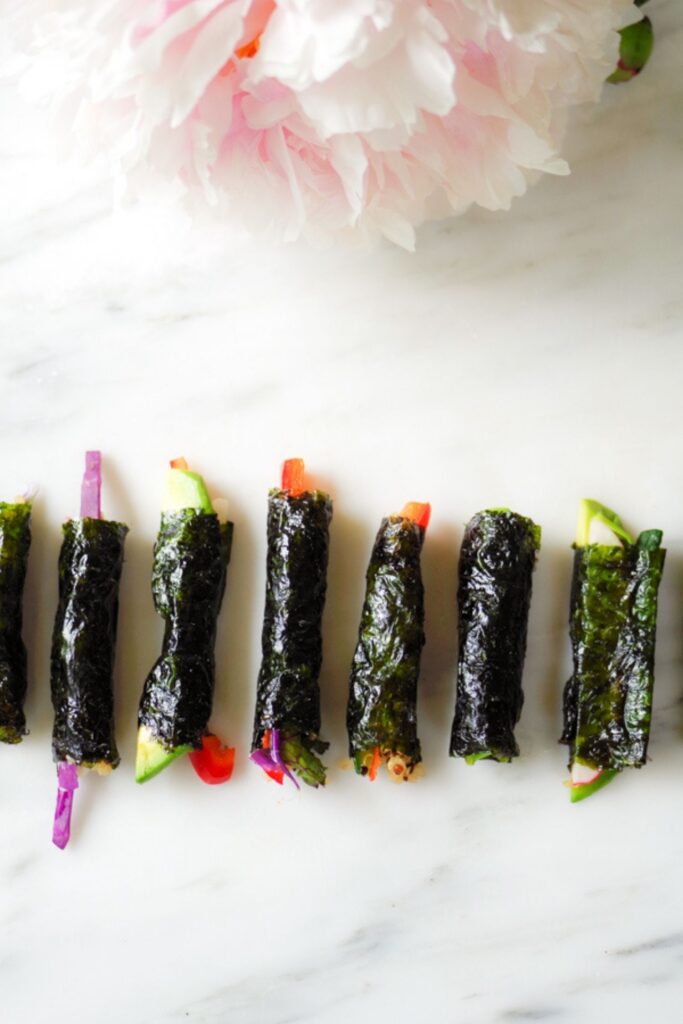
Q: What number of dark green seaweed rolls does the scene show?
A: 7